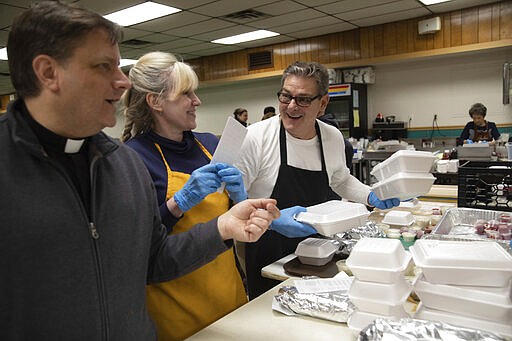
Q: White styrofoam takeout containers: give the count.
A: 11